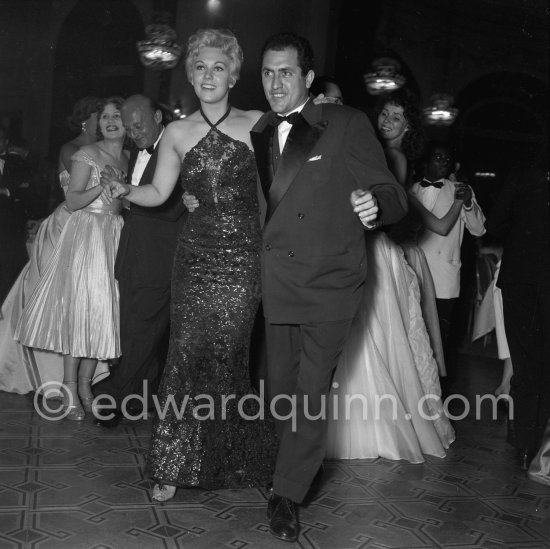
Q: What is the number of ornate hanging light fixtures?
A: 3